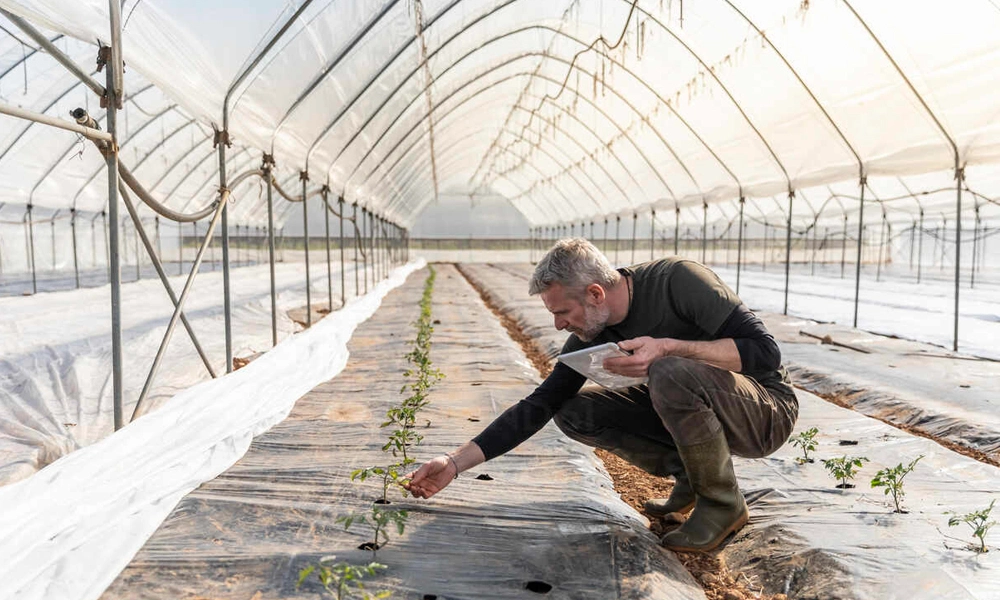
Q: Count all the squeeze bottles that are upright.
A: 0